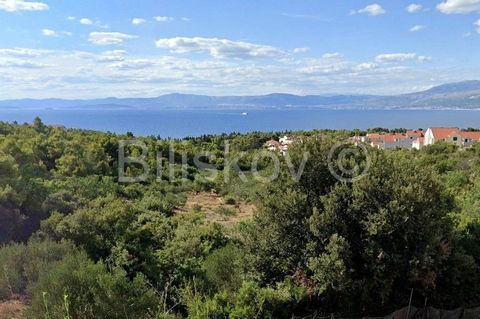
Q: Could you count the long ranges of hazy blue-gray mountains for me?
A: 1